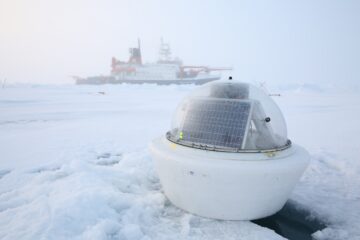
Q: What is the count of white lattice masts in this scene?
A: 1